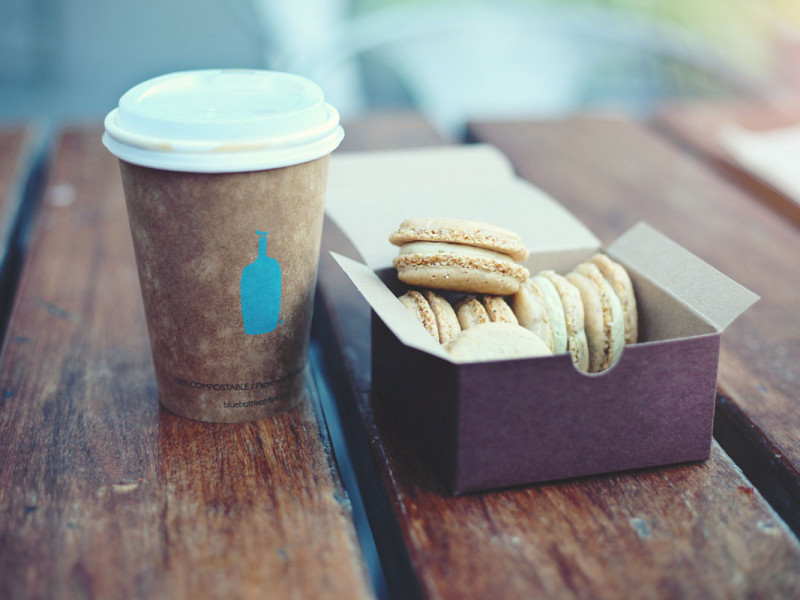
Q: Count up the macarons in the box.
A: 6